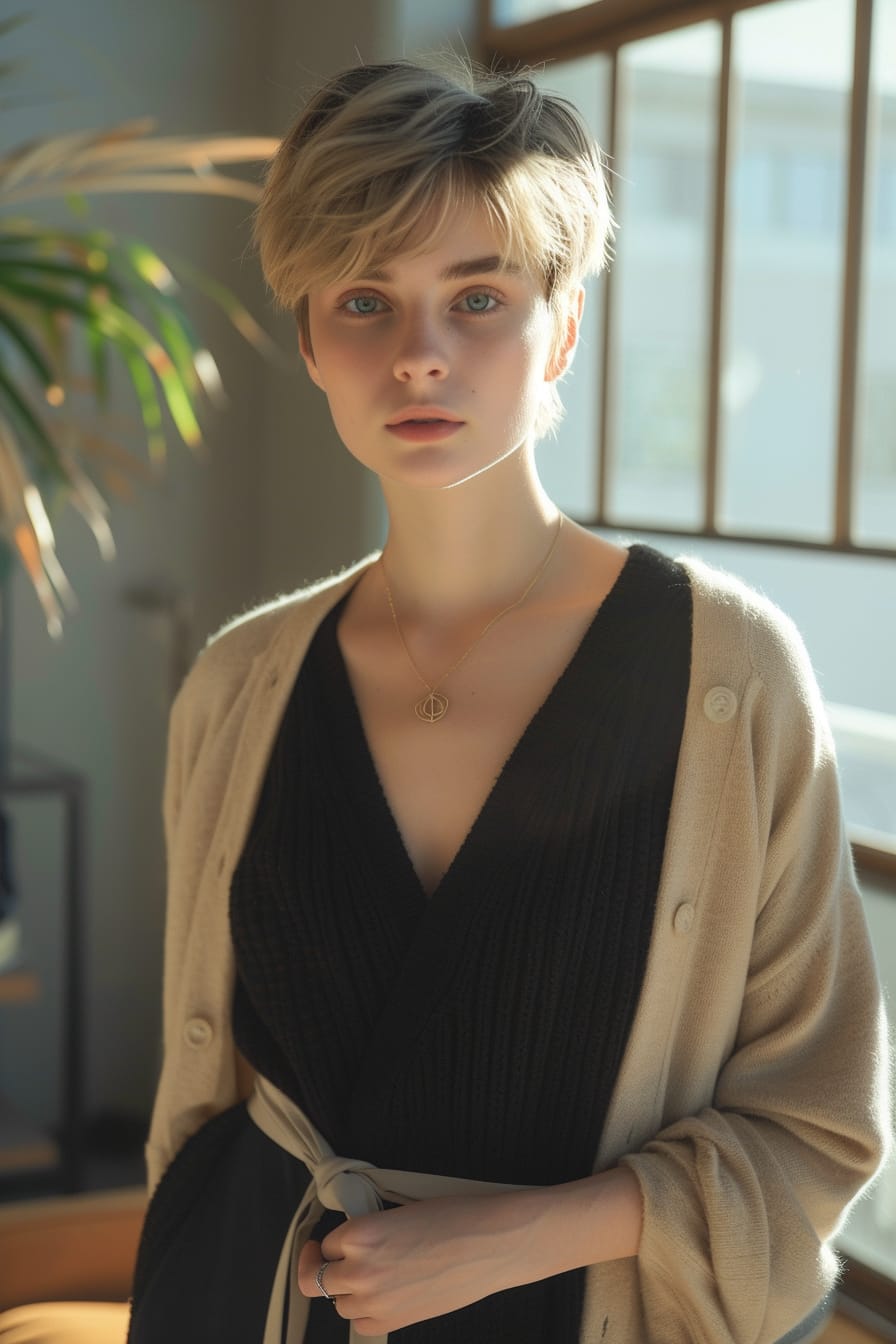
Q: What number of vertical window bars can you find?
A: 3